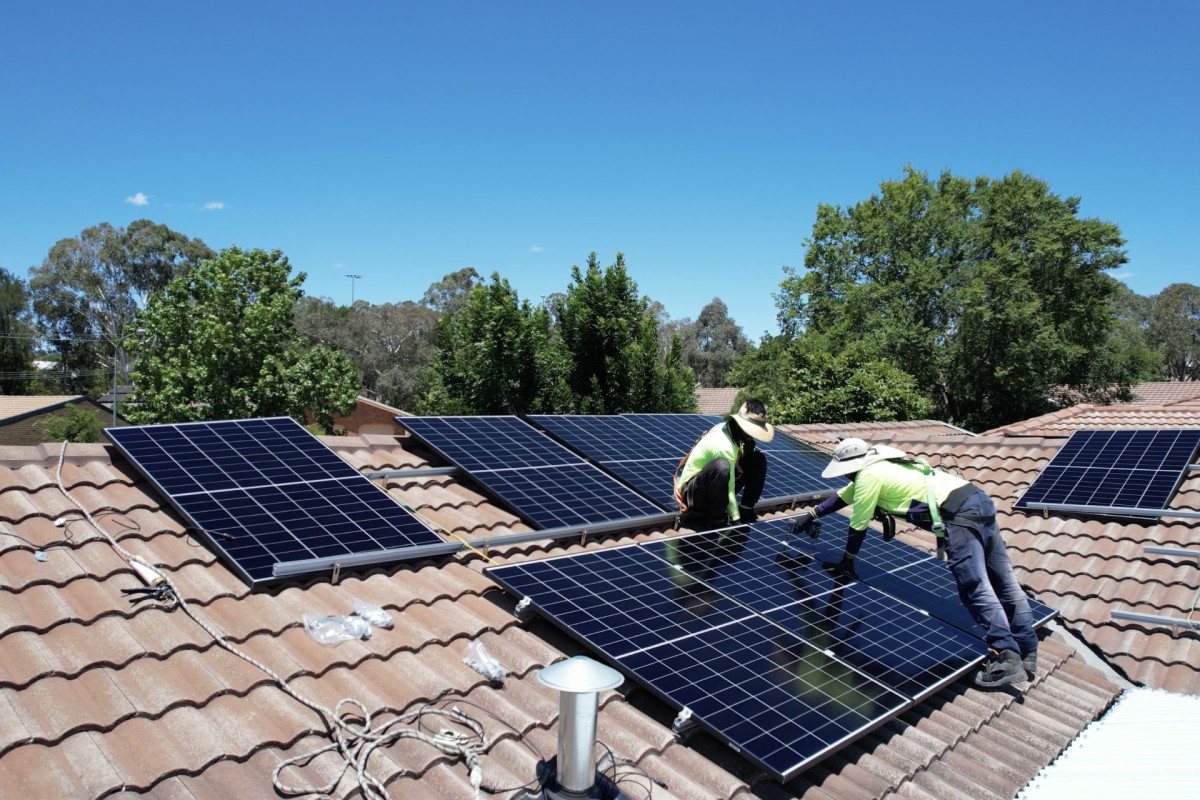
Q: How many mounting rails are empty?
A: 2